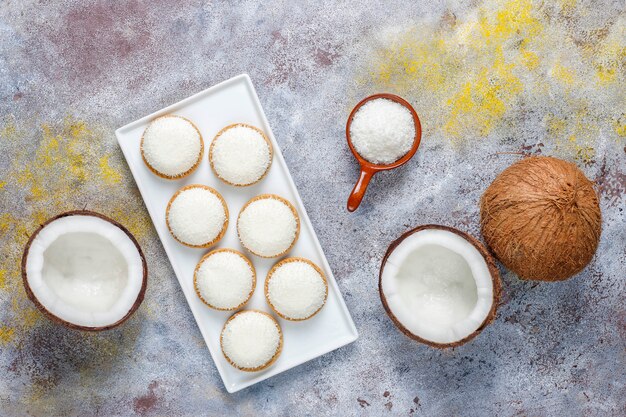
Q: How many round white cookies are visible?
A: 7